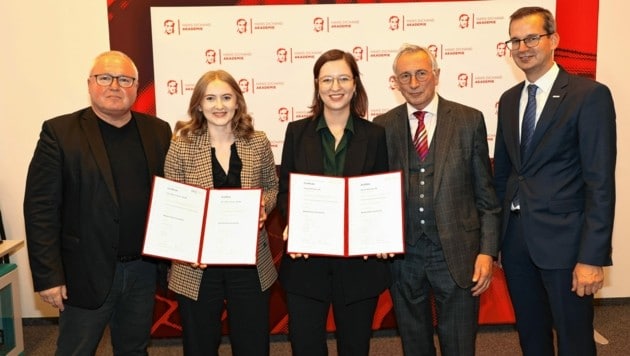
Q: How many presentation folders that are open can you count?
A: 2